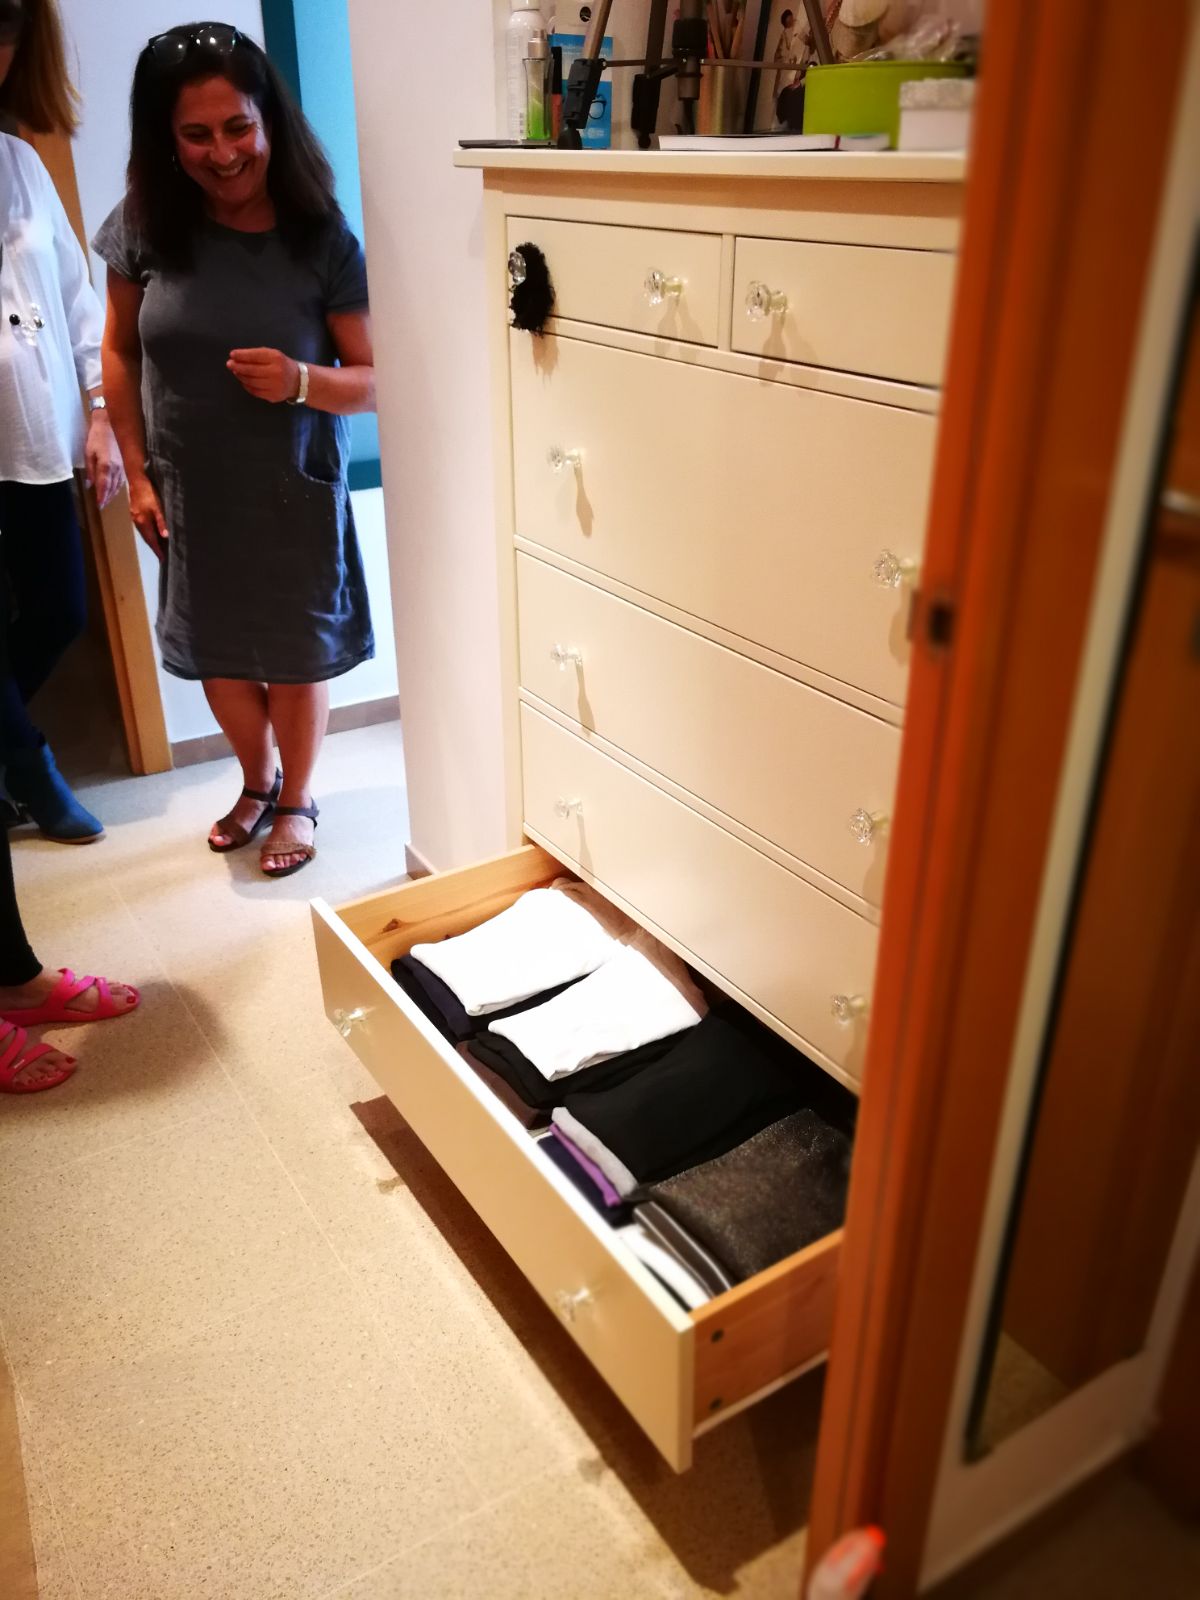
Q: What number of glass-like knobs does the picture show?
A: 11